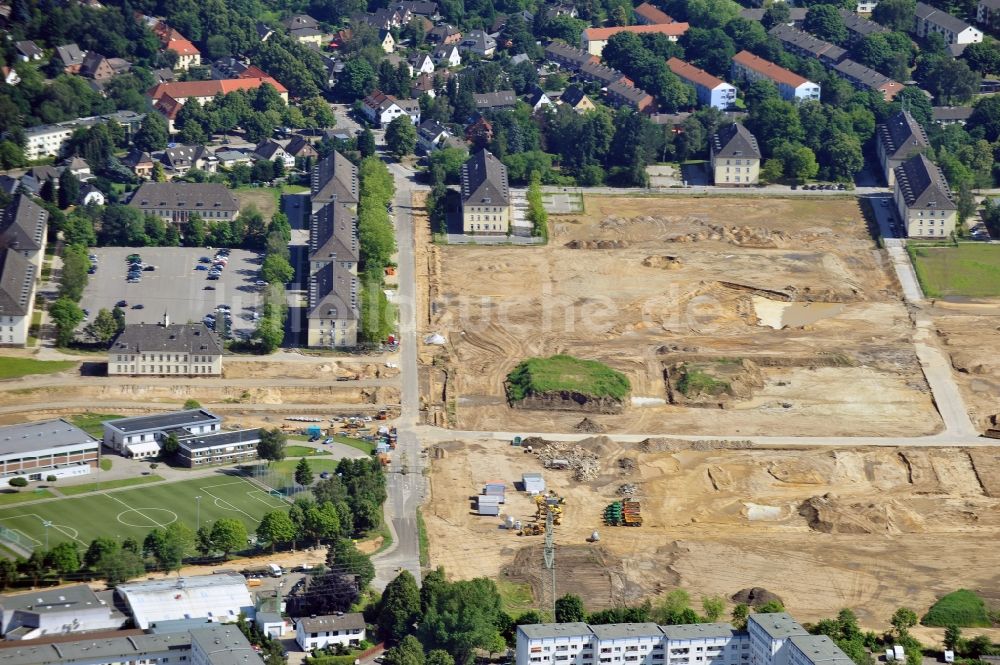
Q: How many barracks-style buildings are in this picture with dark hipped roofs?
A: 11